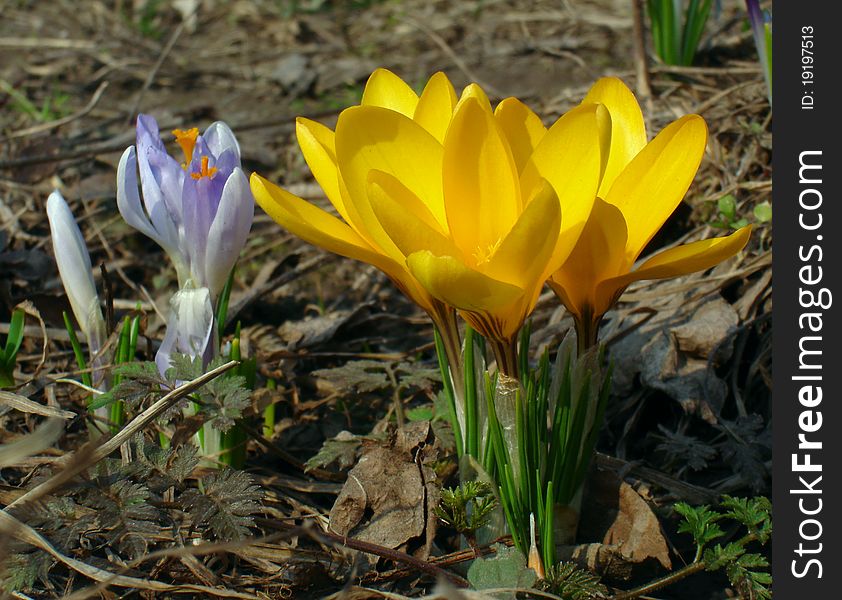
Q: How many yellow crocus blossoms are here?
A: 3